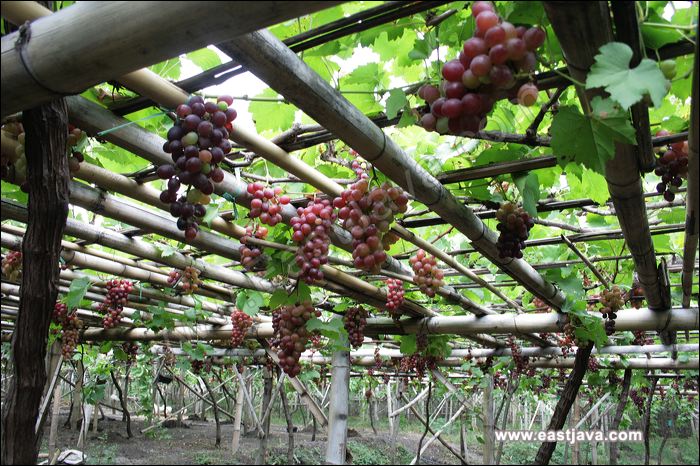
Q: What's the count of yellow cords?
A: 0